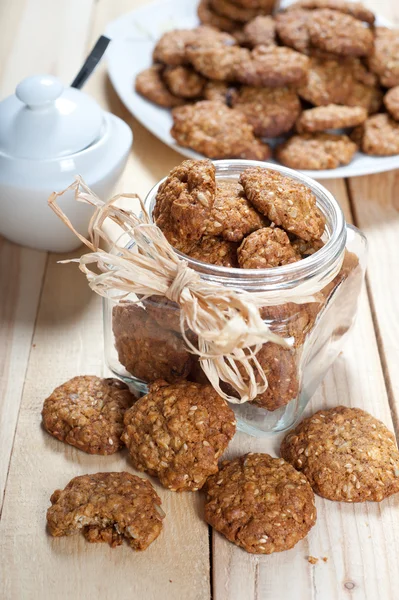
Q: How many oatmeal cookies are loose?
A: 5